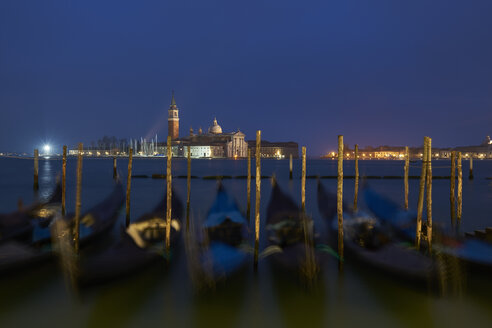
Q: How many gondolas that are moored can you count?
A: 7